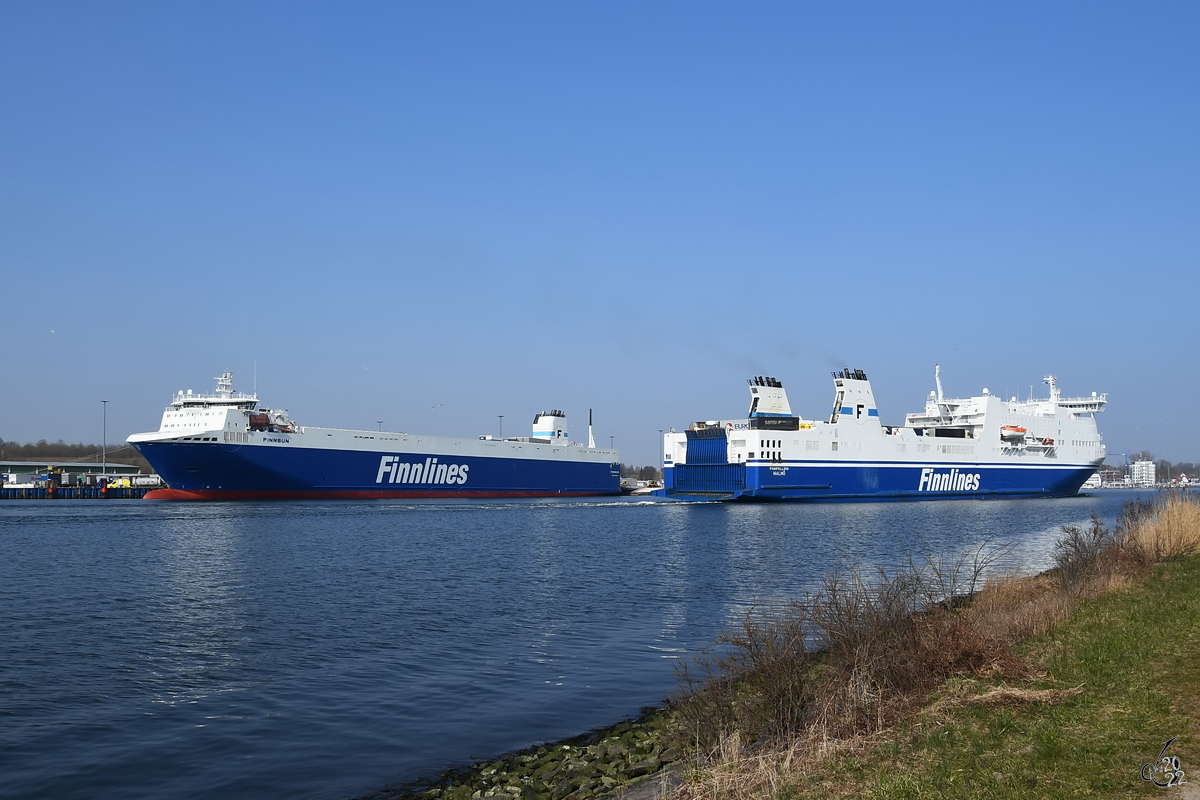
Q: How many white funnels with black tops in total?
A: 3